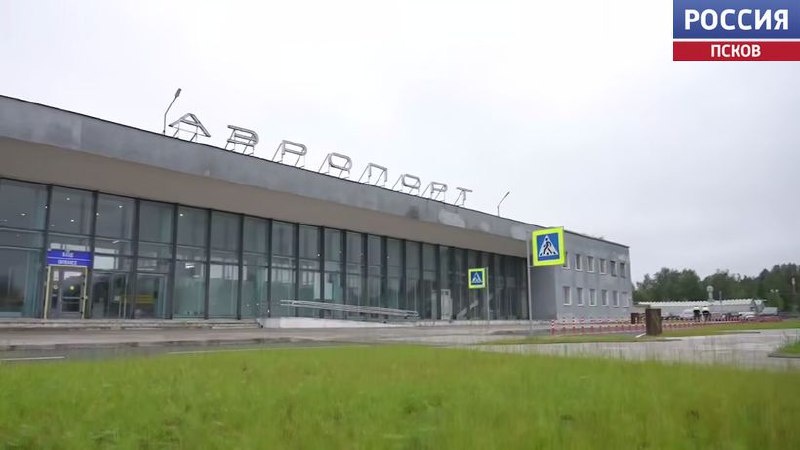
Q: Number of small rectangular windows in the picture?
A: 12